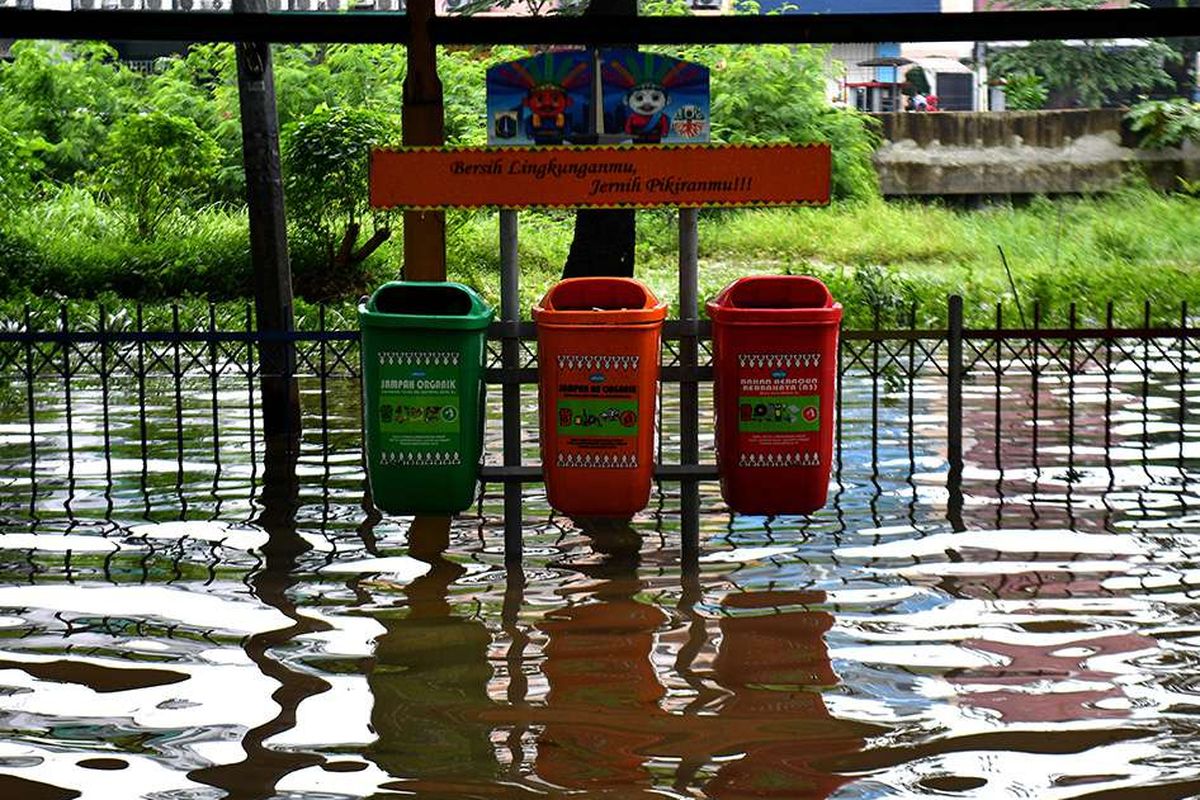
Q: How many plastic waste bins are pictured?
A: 3